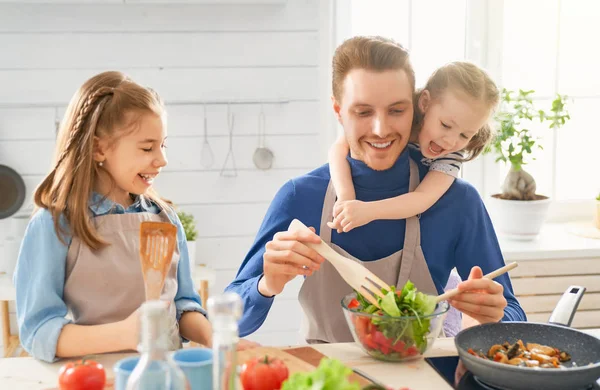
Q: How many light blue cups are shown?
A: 2